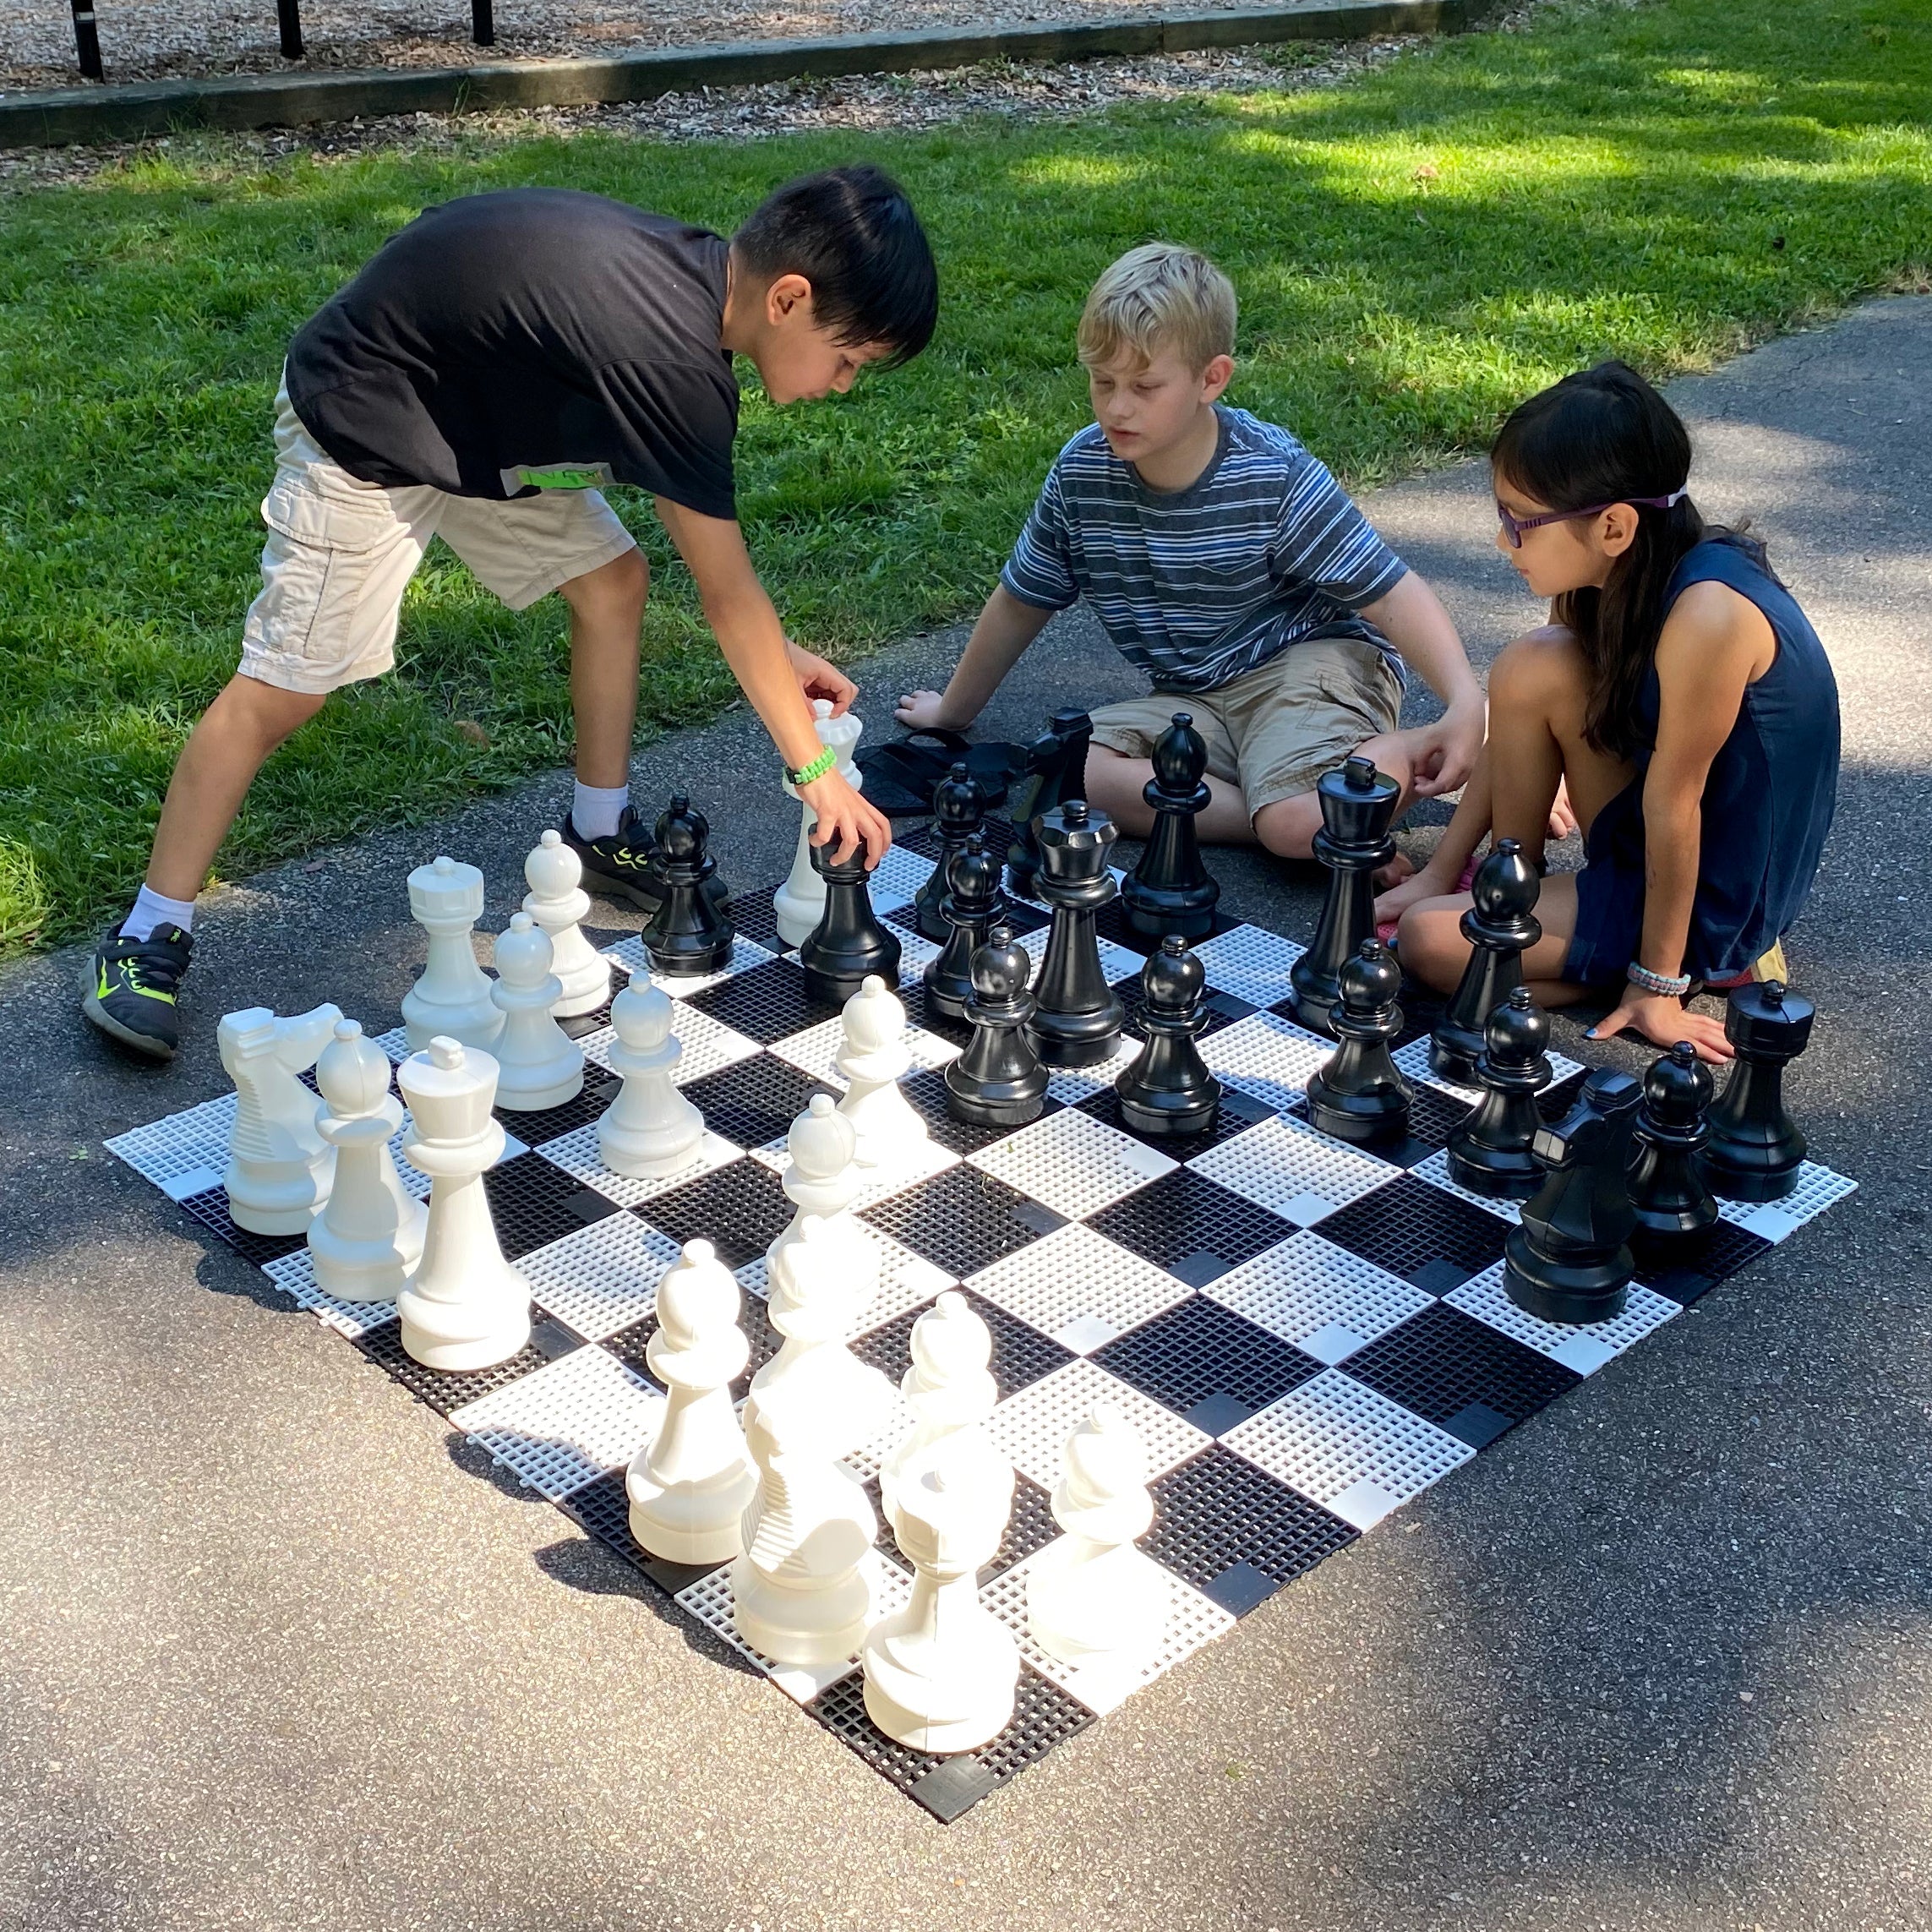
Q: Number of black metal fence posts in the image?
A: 3